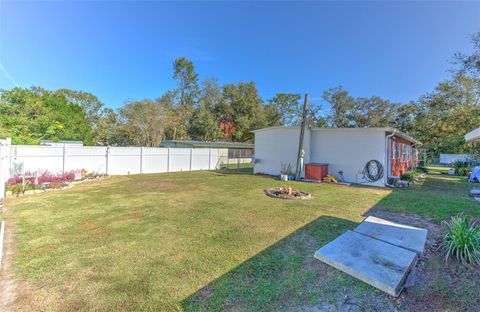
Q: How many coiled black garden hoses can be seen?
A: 1